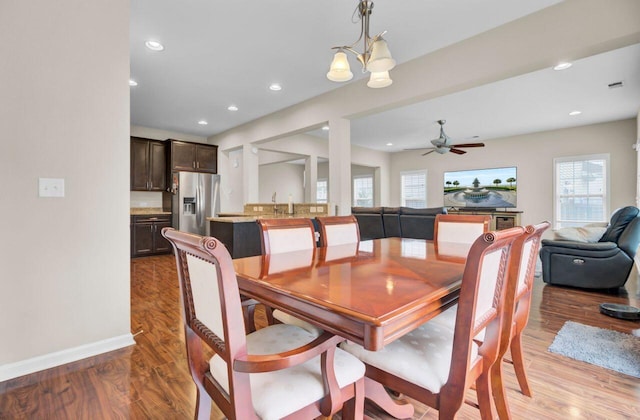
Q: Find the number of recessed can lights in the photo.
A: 9